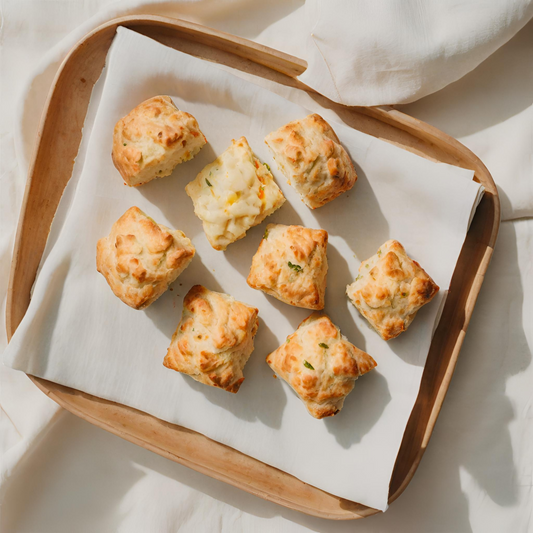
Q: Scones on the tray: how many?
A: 8